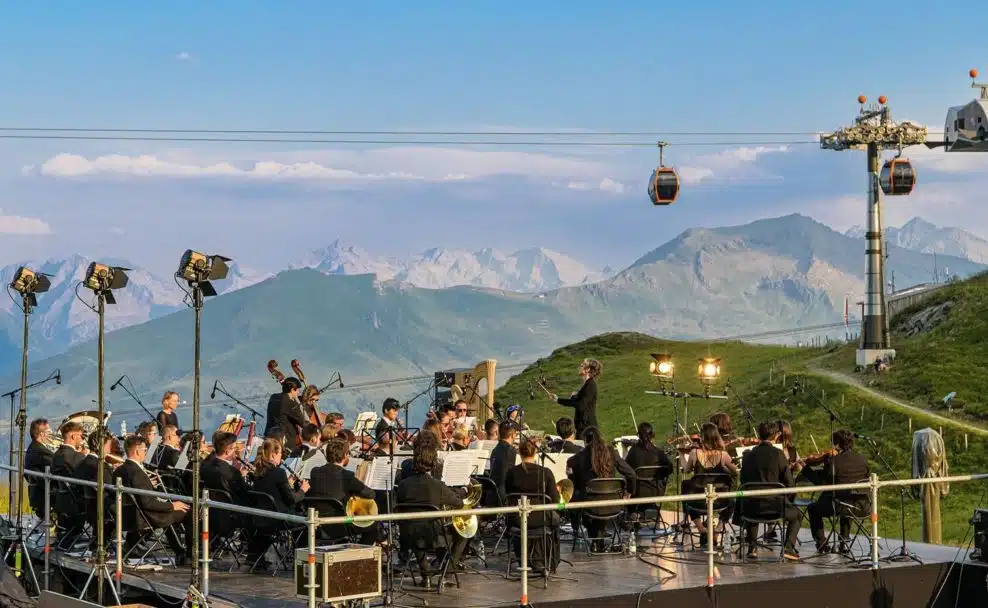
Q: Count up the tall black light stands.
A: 3